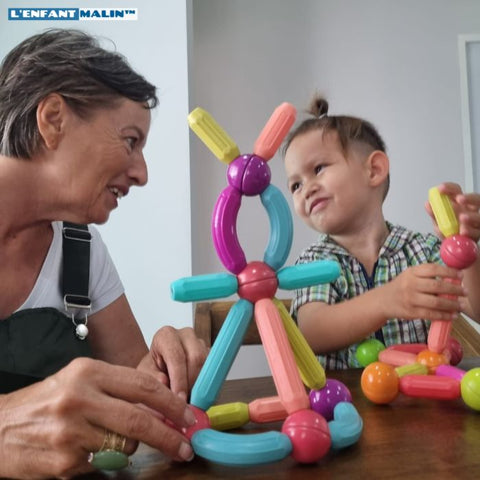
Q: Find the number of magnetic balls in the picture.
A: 11